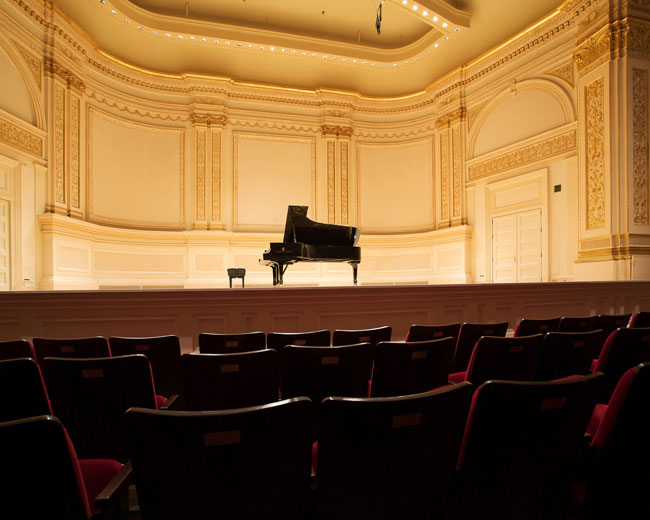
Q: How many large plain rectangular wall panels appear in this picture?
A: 3